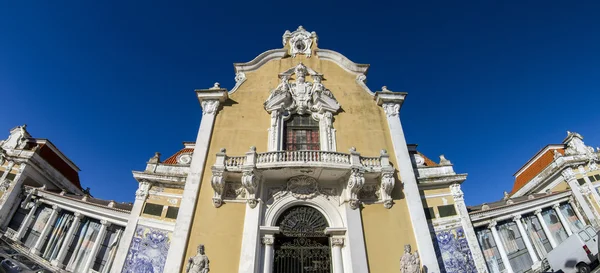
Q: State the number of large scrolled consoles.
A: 4